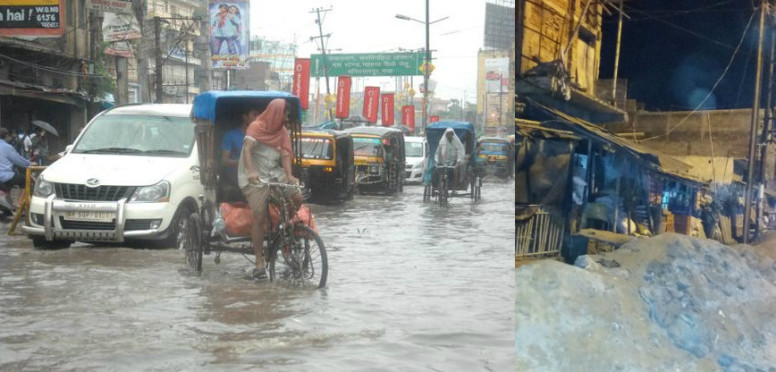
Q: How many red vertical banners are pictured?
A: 5